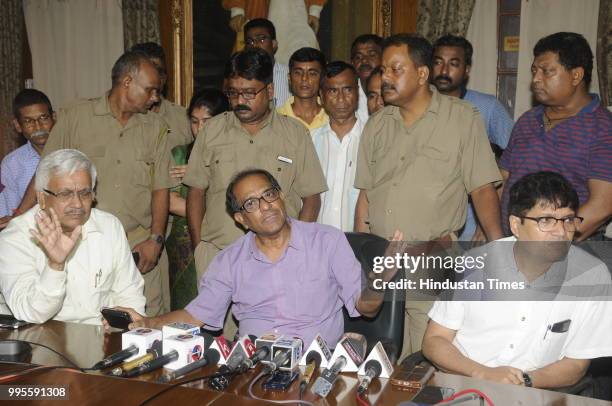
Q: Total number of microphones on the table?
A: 10